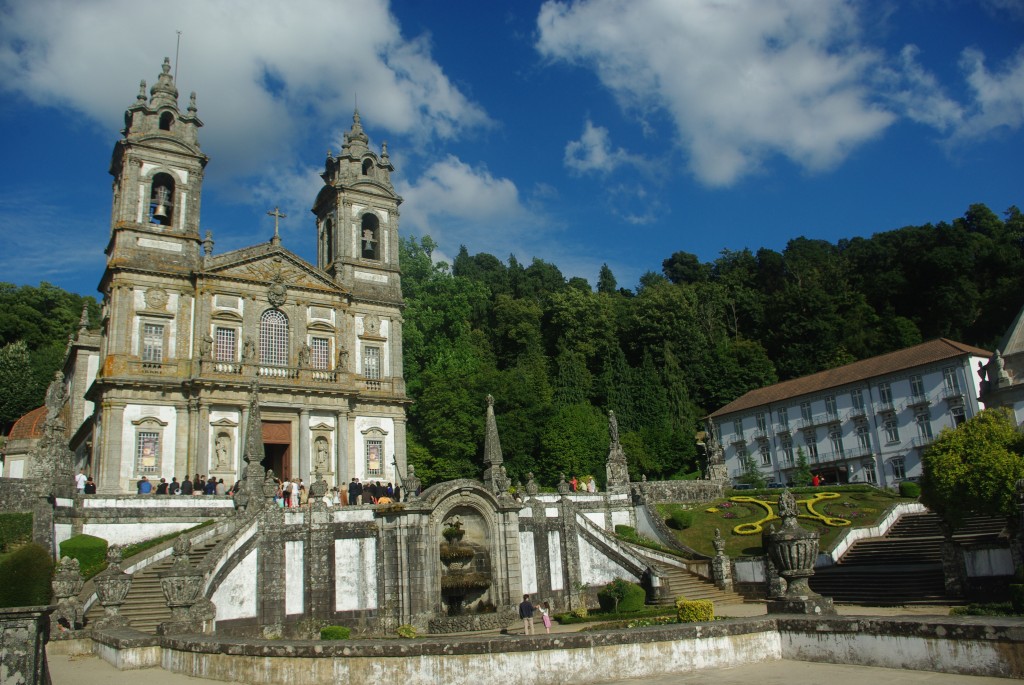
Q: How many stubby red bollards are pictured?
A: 0